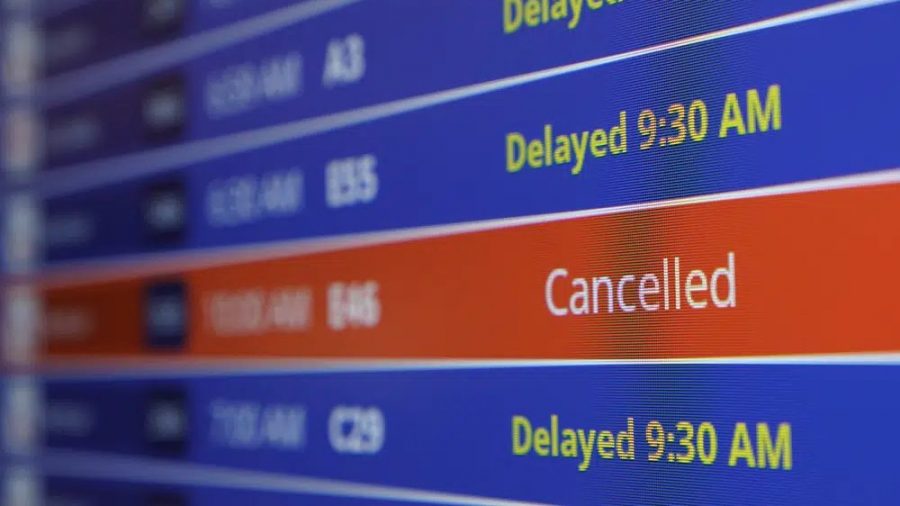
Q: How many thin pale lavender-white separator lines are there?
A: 5